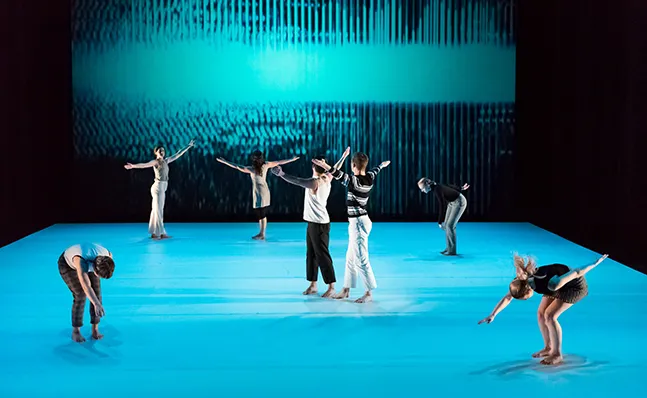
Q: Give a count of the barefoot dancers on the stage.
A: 7